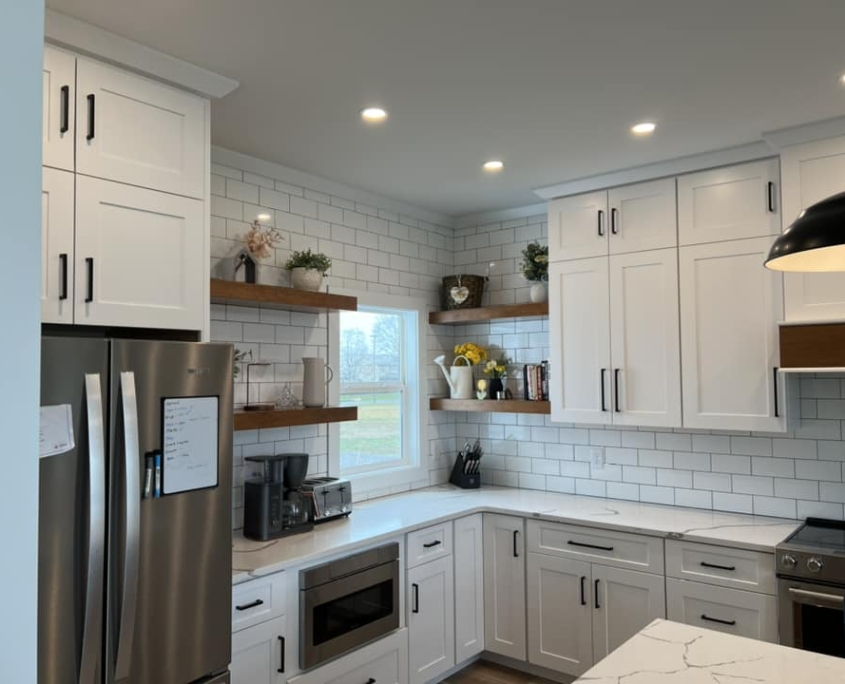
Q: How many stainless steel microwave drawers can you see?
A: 1